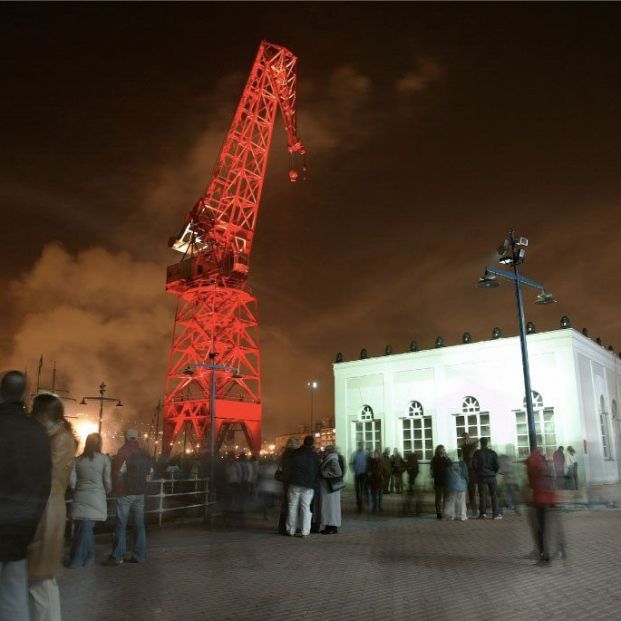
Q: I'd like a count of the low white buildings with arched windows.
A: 1